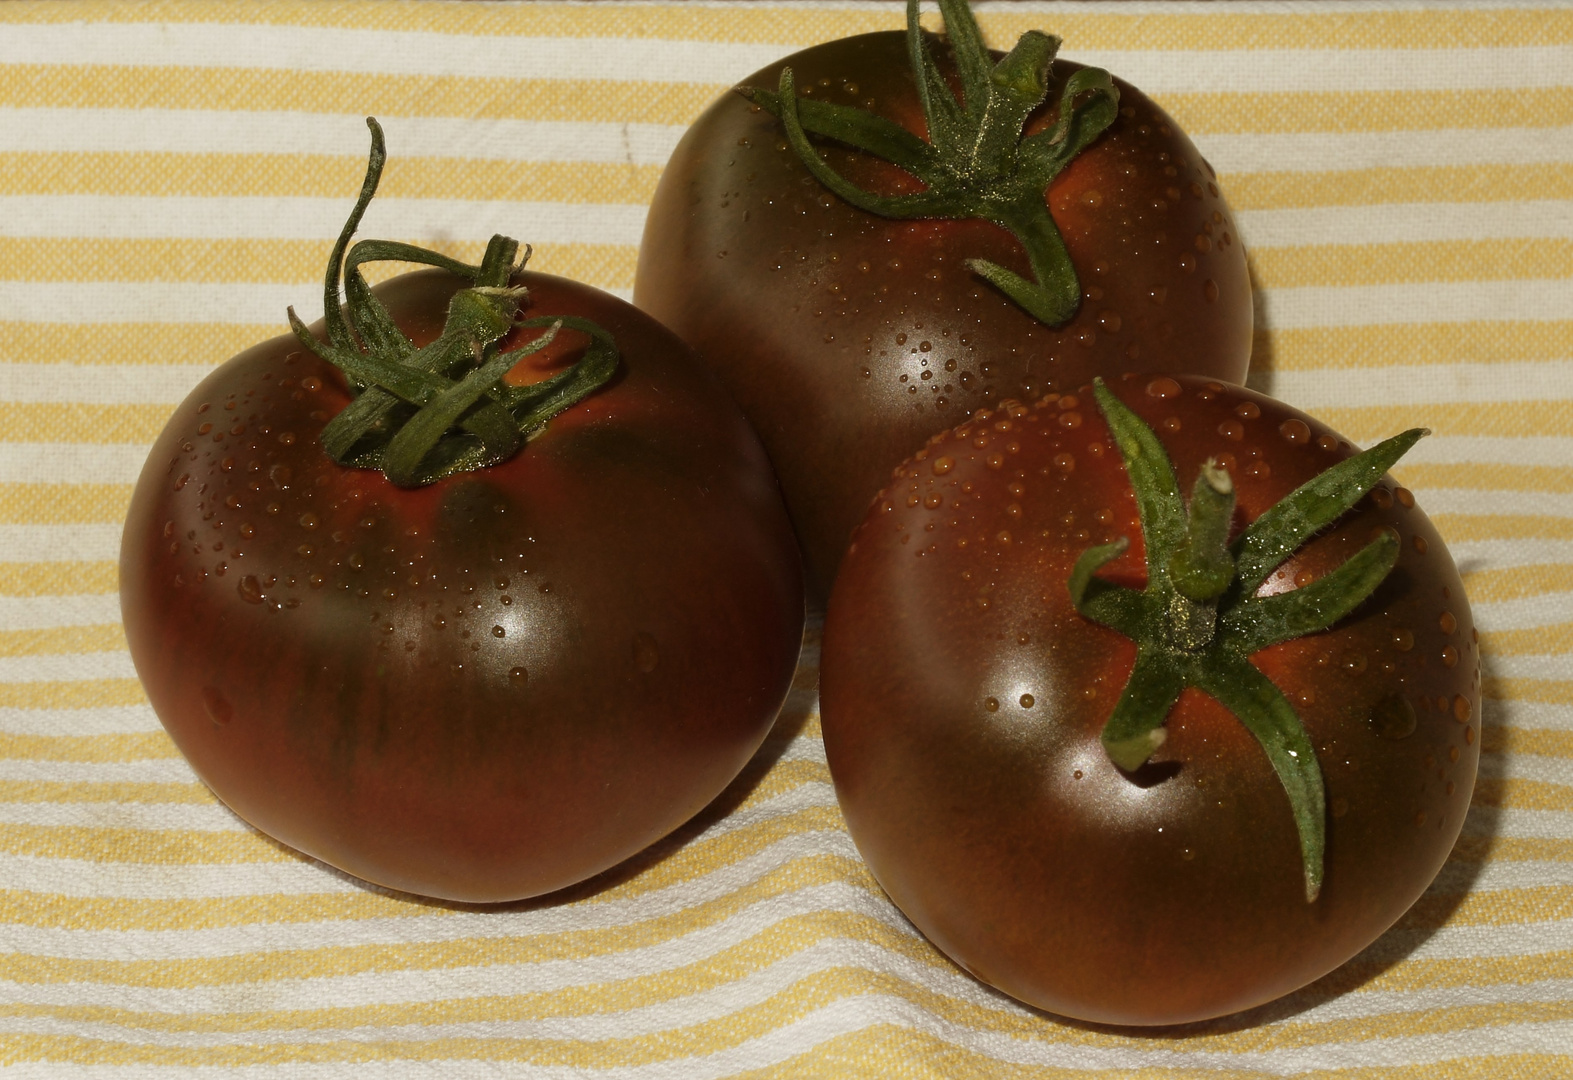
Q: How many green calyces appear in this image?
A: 3